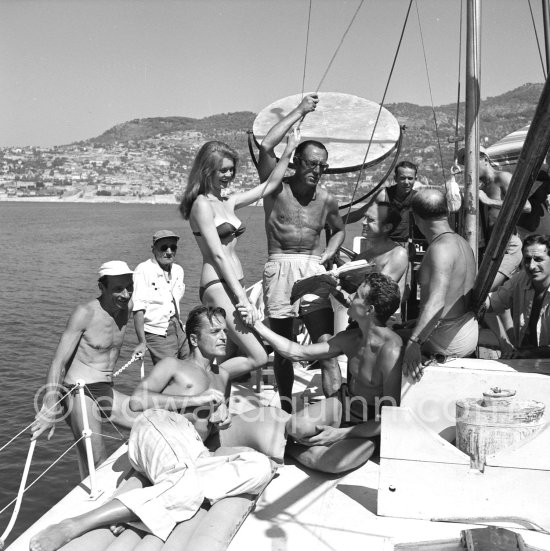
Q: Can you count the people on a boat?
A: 11